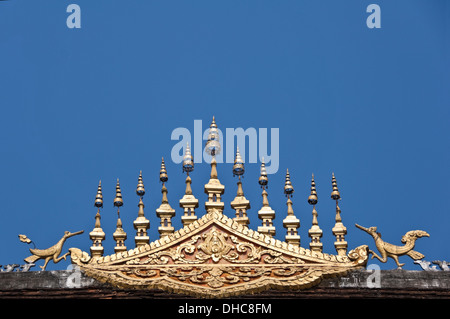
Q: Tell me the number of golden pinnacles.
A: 11